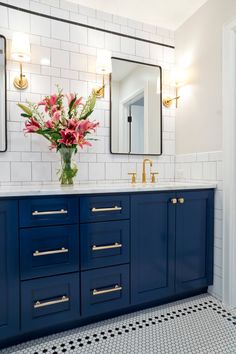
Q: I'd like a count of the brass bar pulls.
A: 6